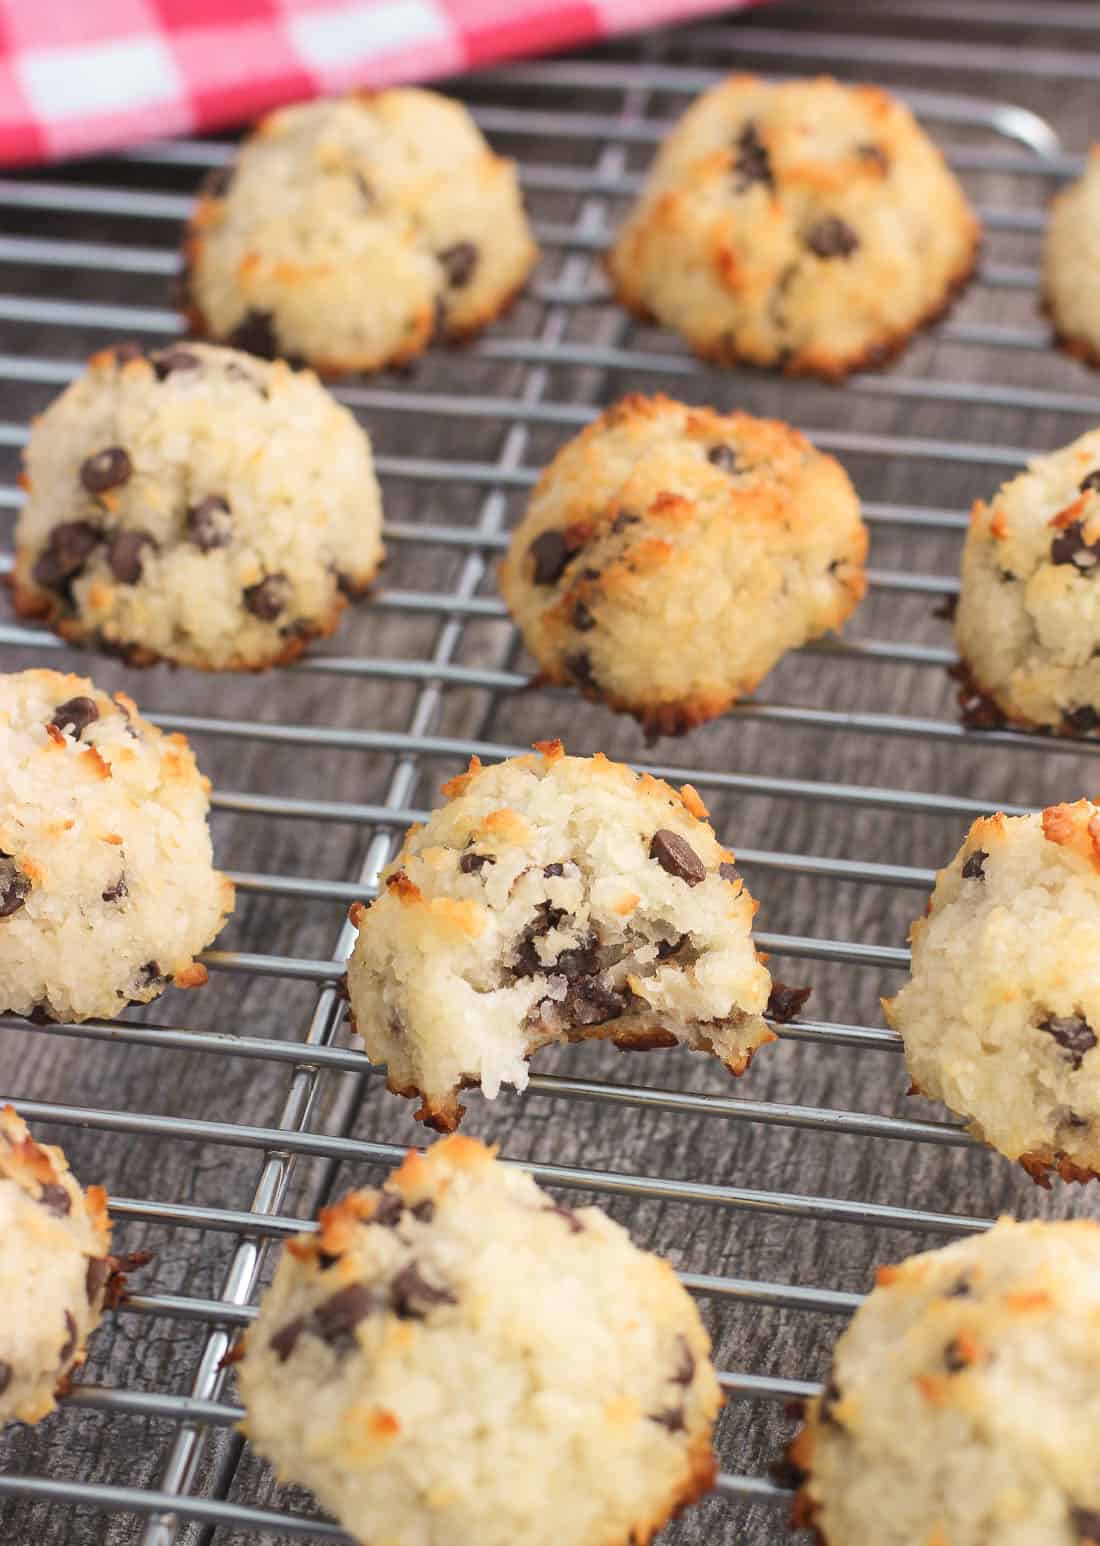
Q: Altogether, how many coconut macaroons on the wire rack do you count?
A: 12